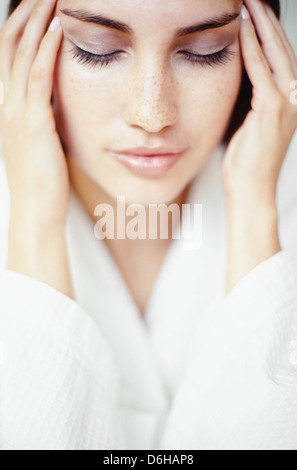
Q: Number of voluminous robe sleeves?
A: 2